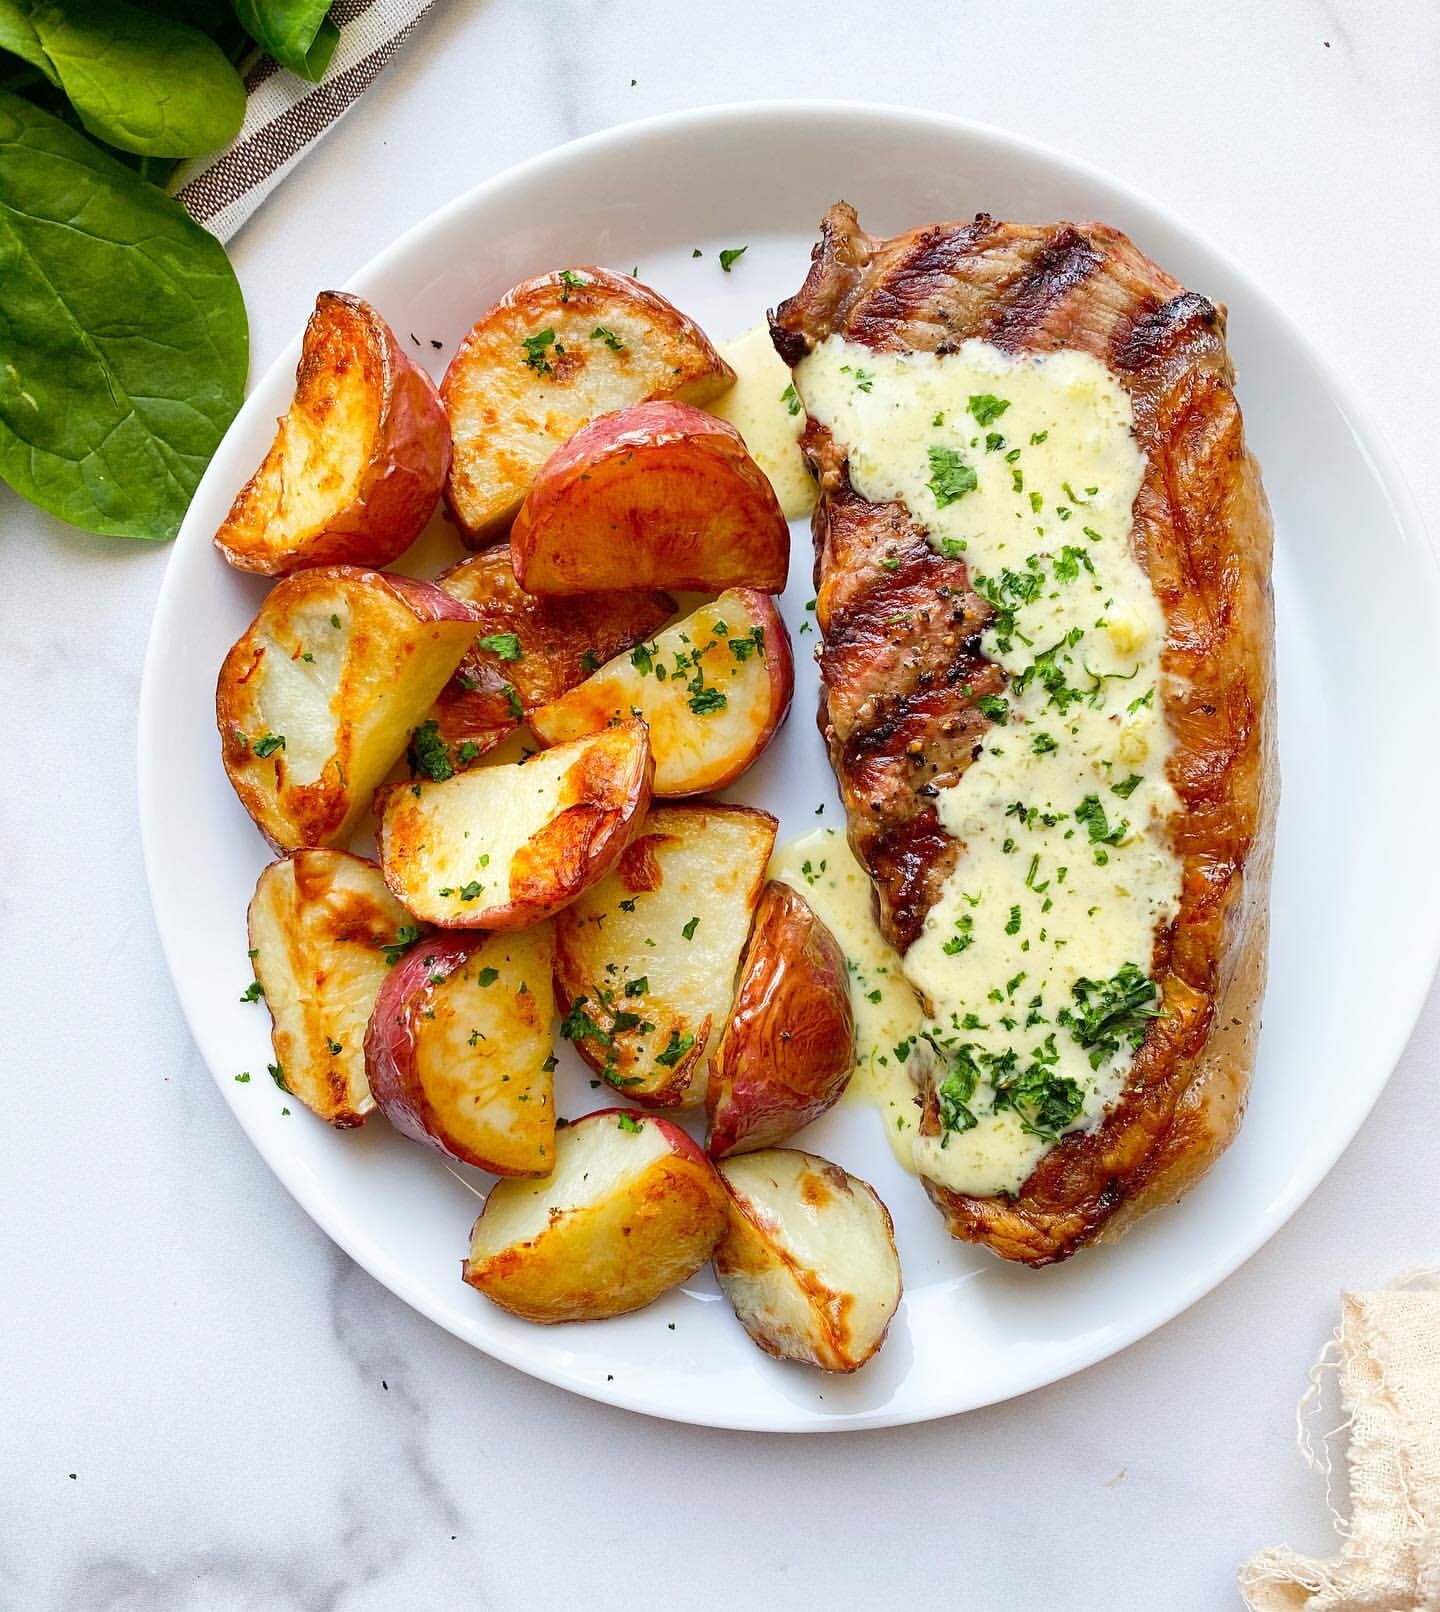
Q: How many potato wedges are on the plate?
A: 13